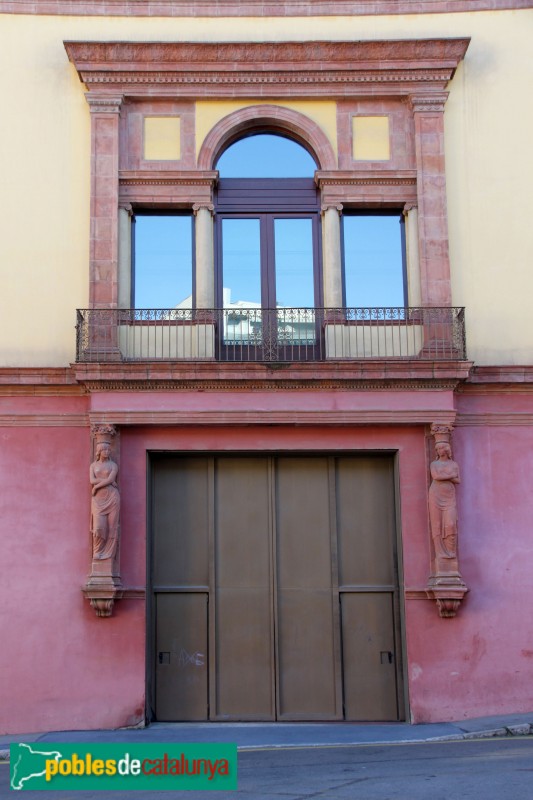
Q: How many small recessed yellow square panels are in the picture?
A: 2